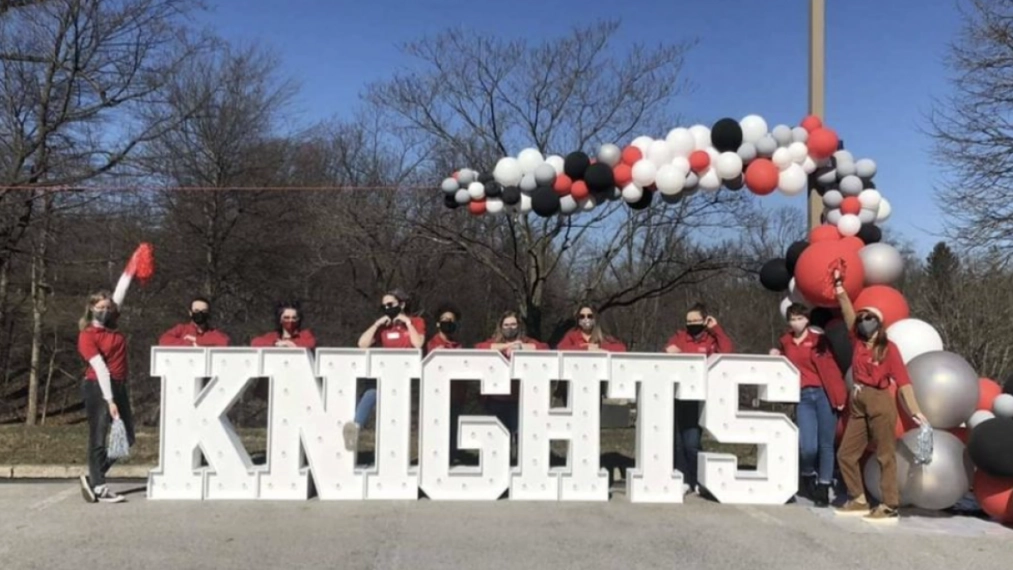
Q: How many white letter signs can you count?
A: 7